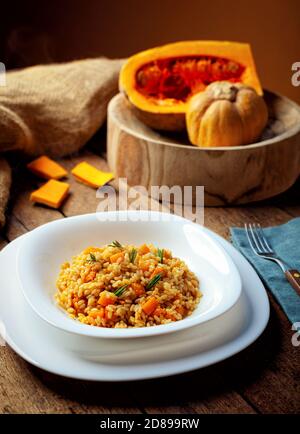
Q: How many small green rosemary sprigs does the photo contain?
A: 6